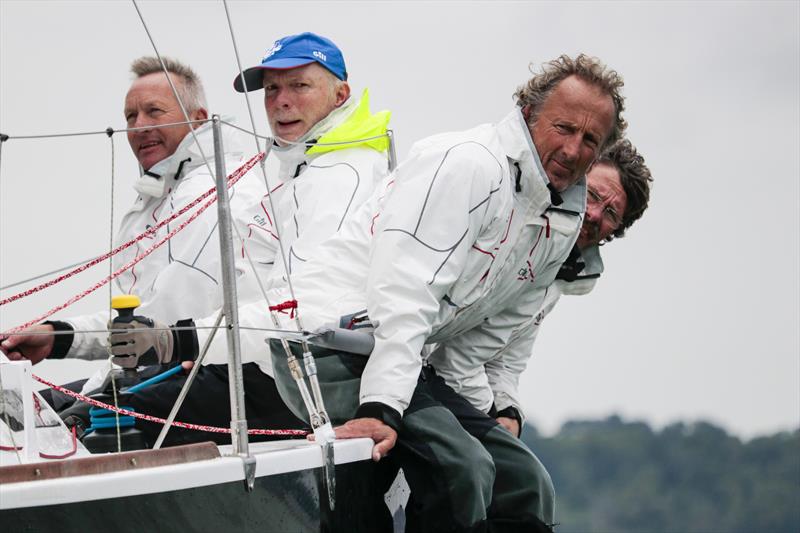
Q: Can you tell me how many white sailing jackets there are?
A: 4